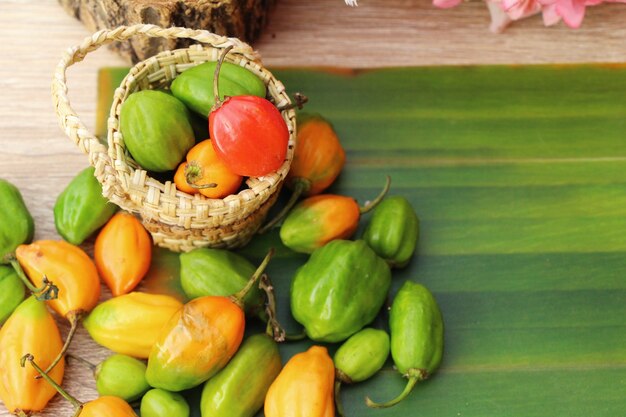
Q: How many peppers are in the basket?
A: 4